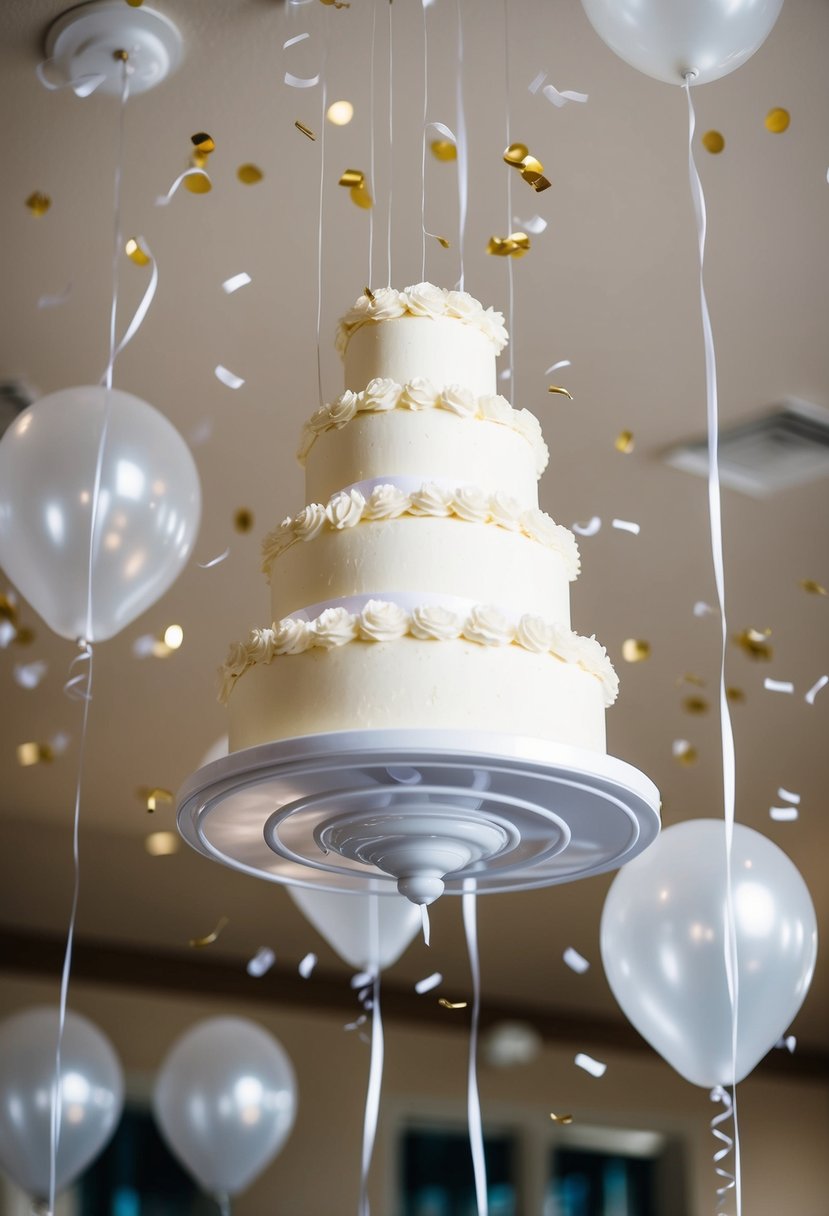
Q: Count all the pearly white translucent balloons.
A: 6